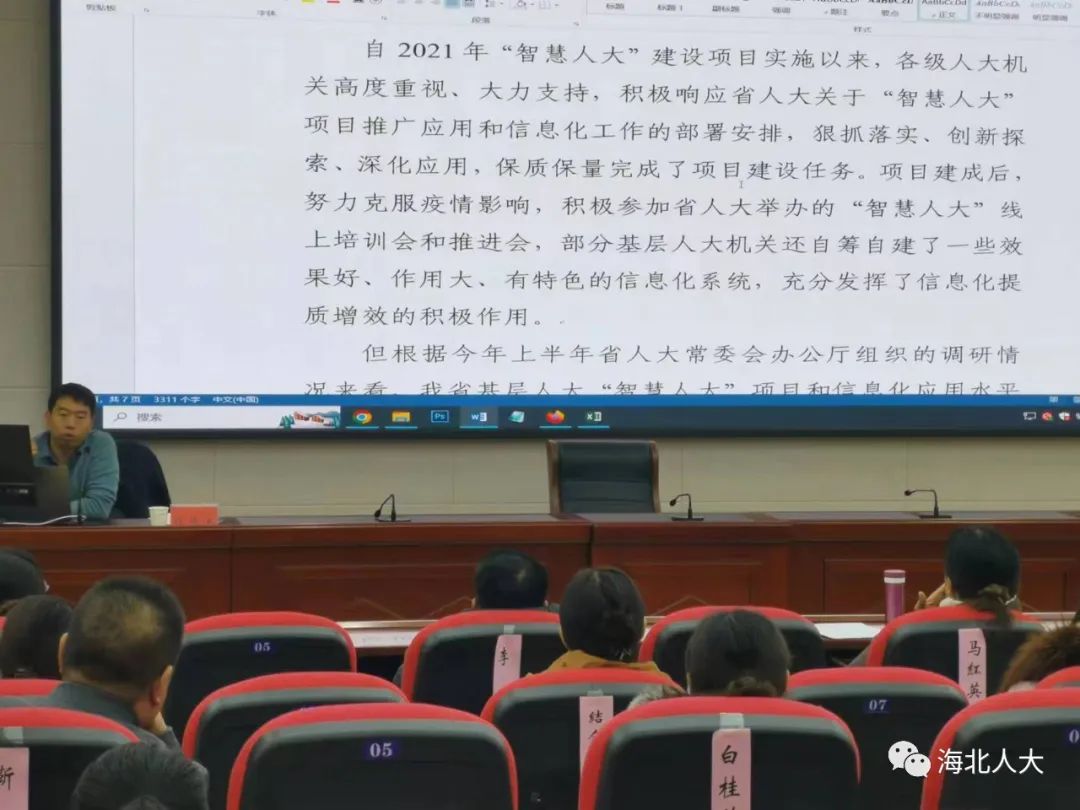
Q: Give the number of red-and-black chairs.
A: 14